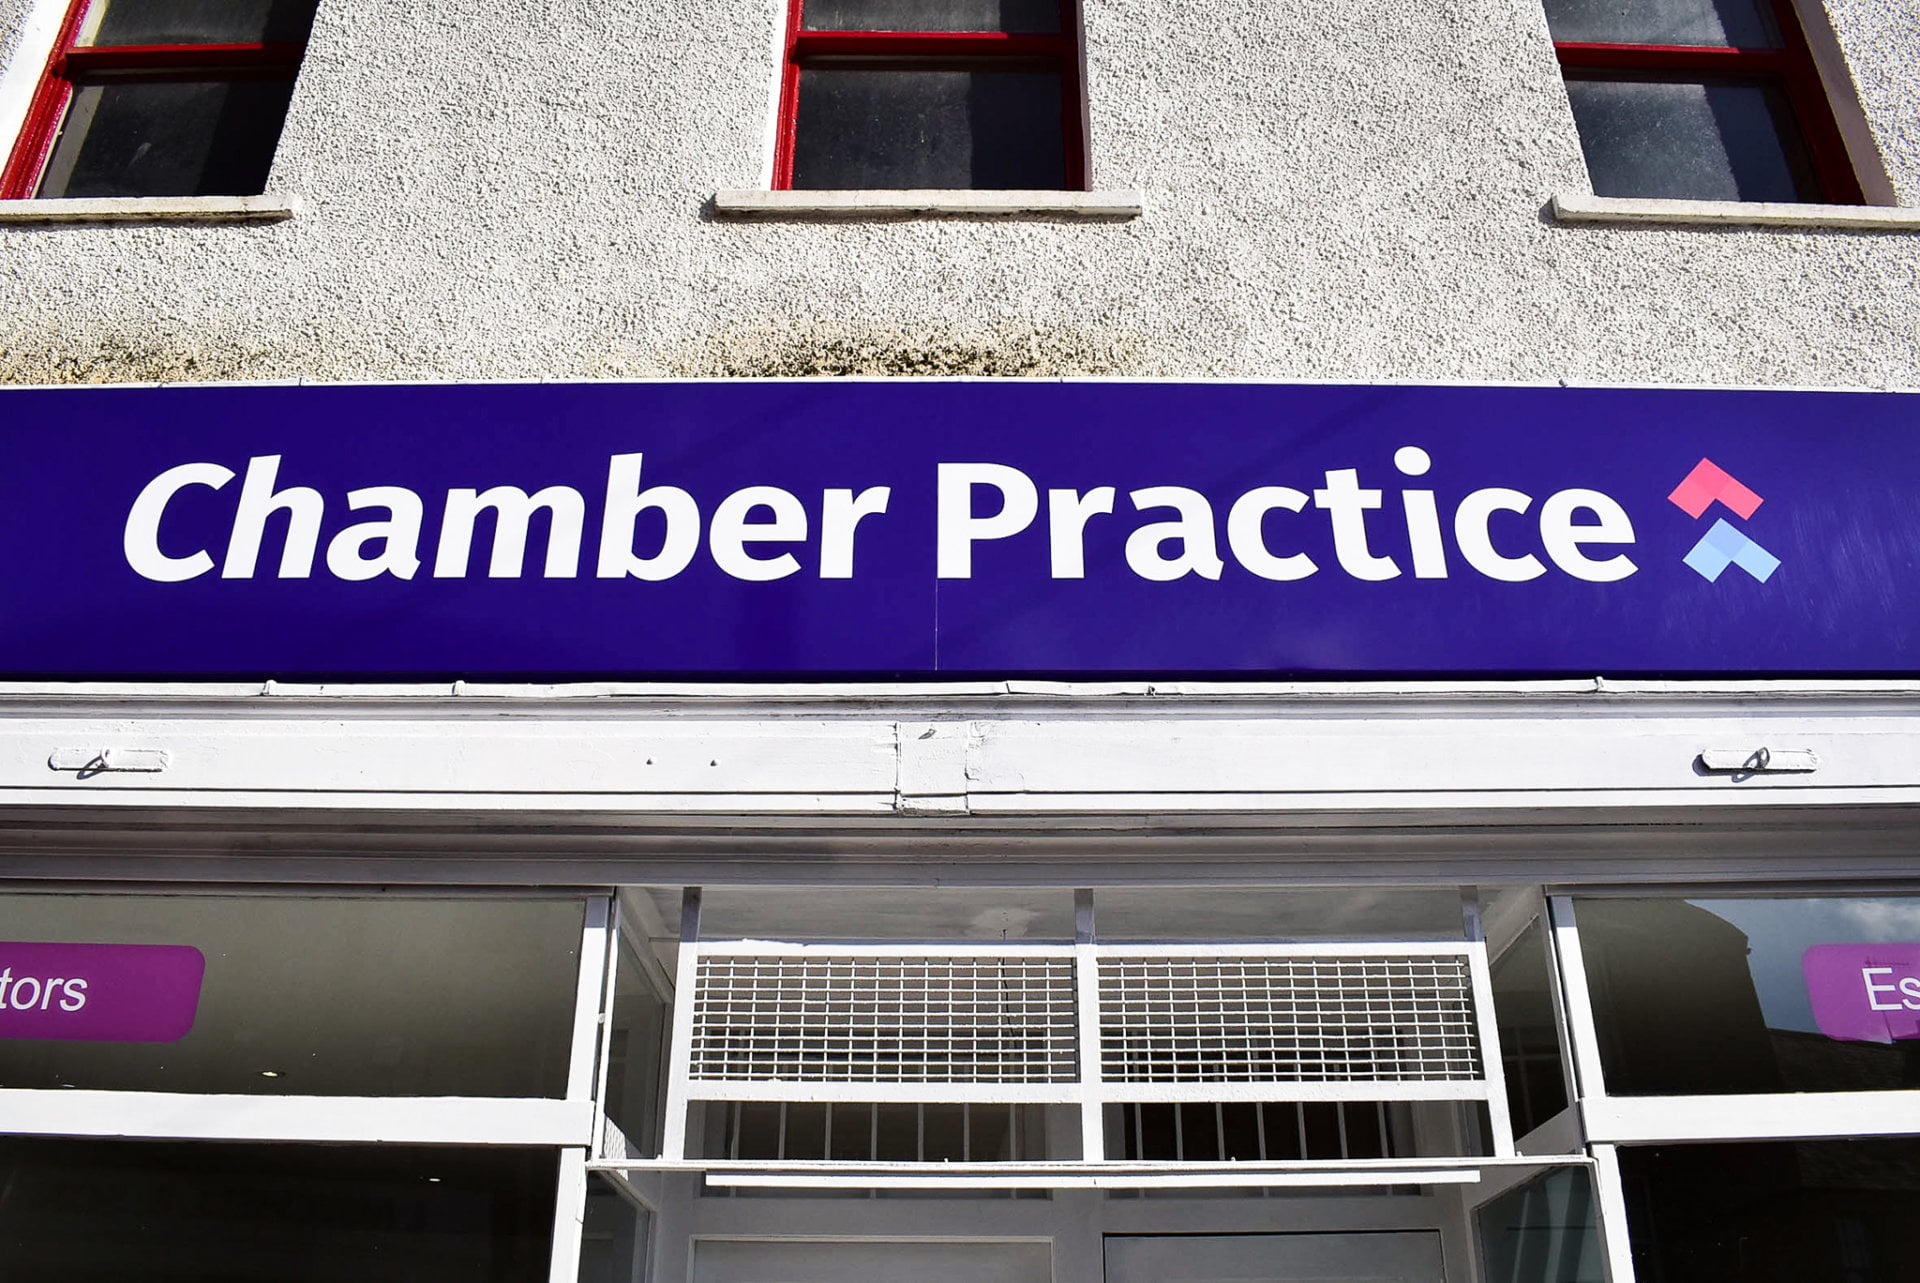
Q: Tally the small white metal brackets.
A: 2